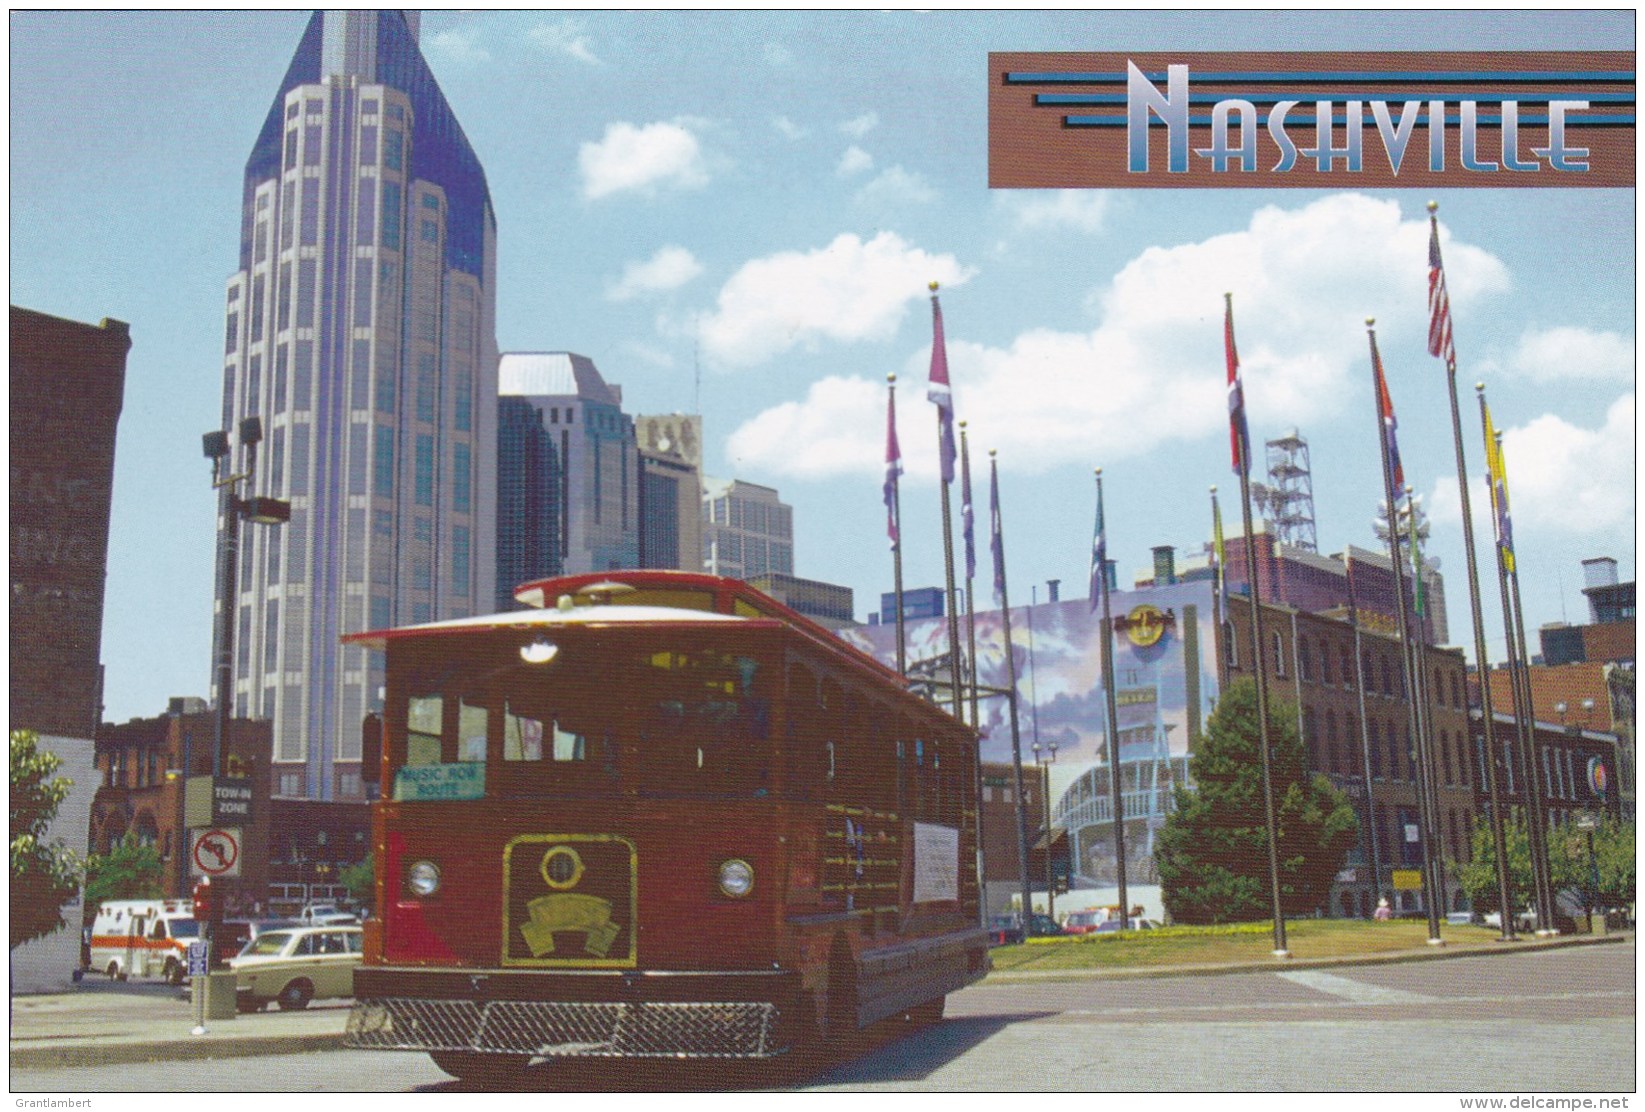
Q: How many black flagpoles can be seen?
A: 12